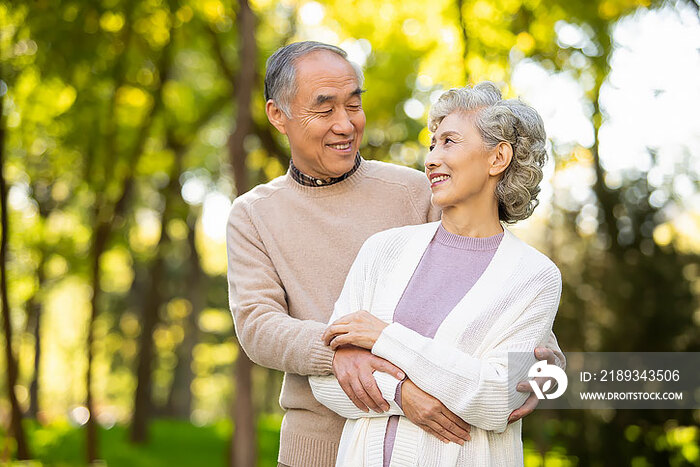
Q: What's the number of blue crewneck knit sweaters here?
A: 0